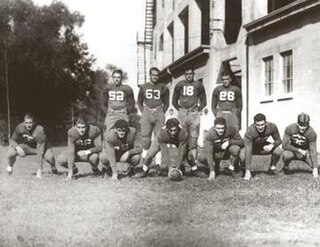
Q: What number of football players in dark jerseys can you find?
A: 11